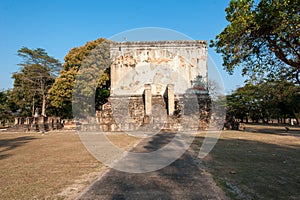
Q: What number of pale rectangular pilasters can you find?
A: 2